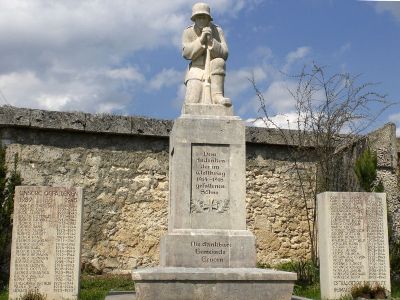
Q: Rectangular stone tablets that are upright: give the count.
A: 2